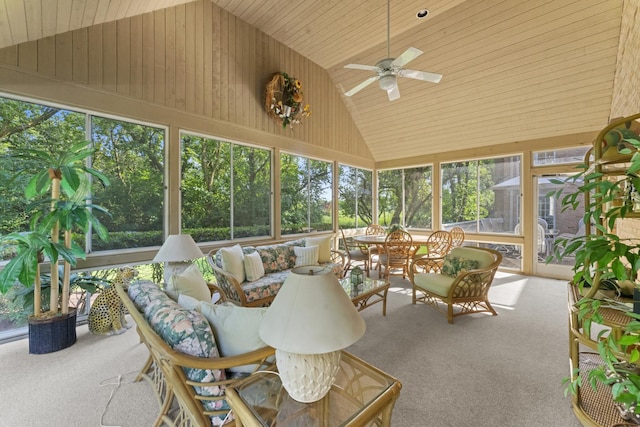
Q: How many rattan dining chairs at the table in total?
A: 5